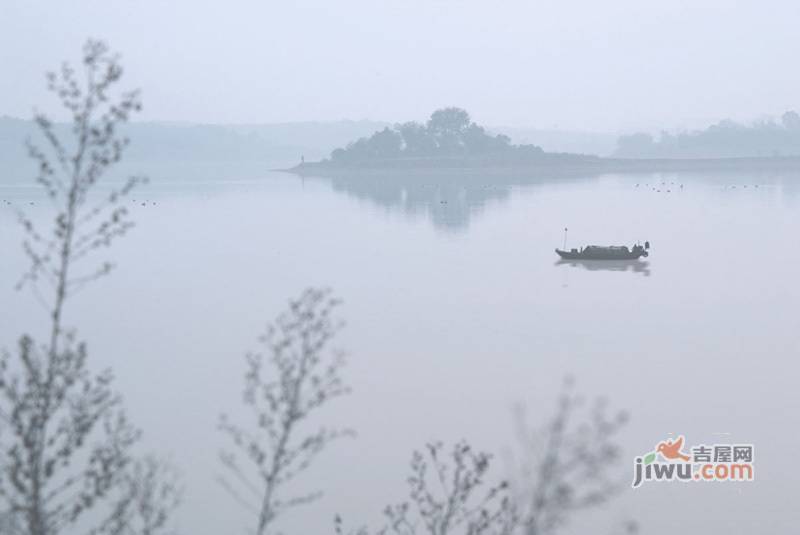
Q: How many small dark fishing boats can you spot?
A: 1